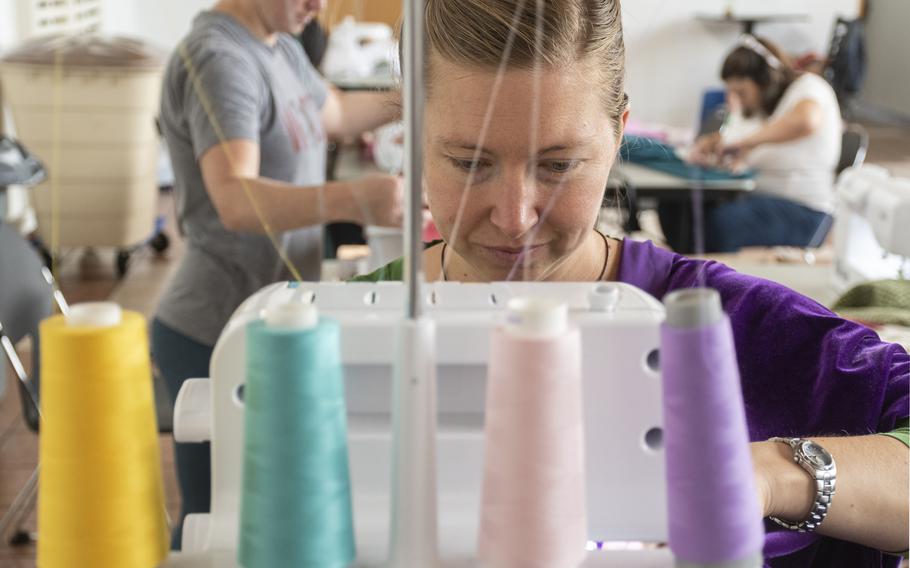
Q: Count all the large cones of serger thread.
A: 4